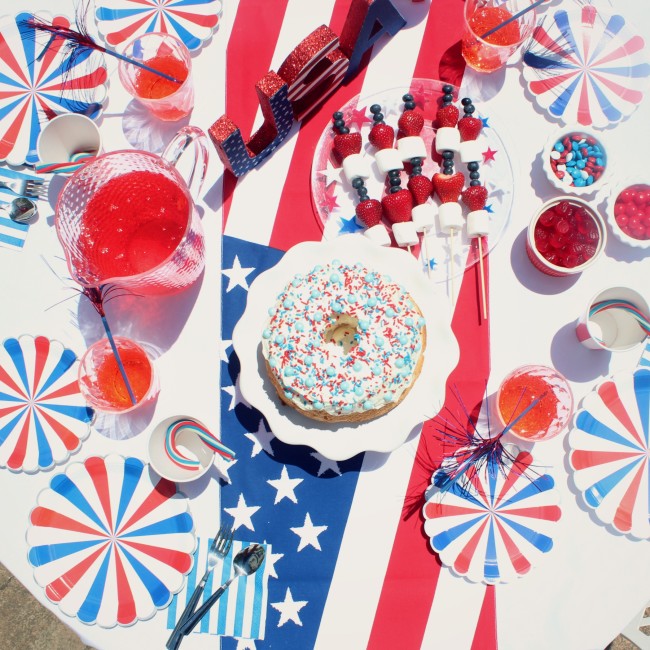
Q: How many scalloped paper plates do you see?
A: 7